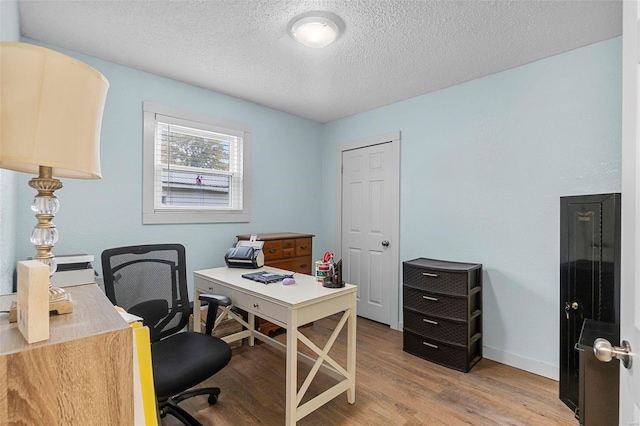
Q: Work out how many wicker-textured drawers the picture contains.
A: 4